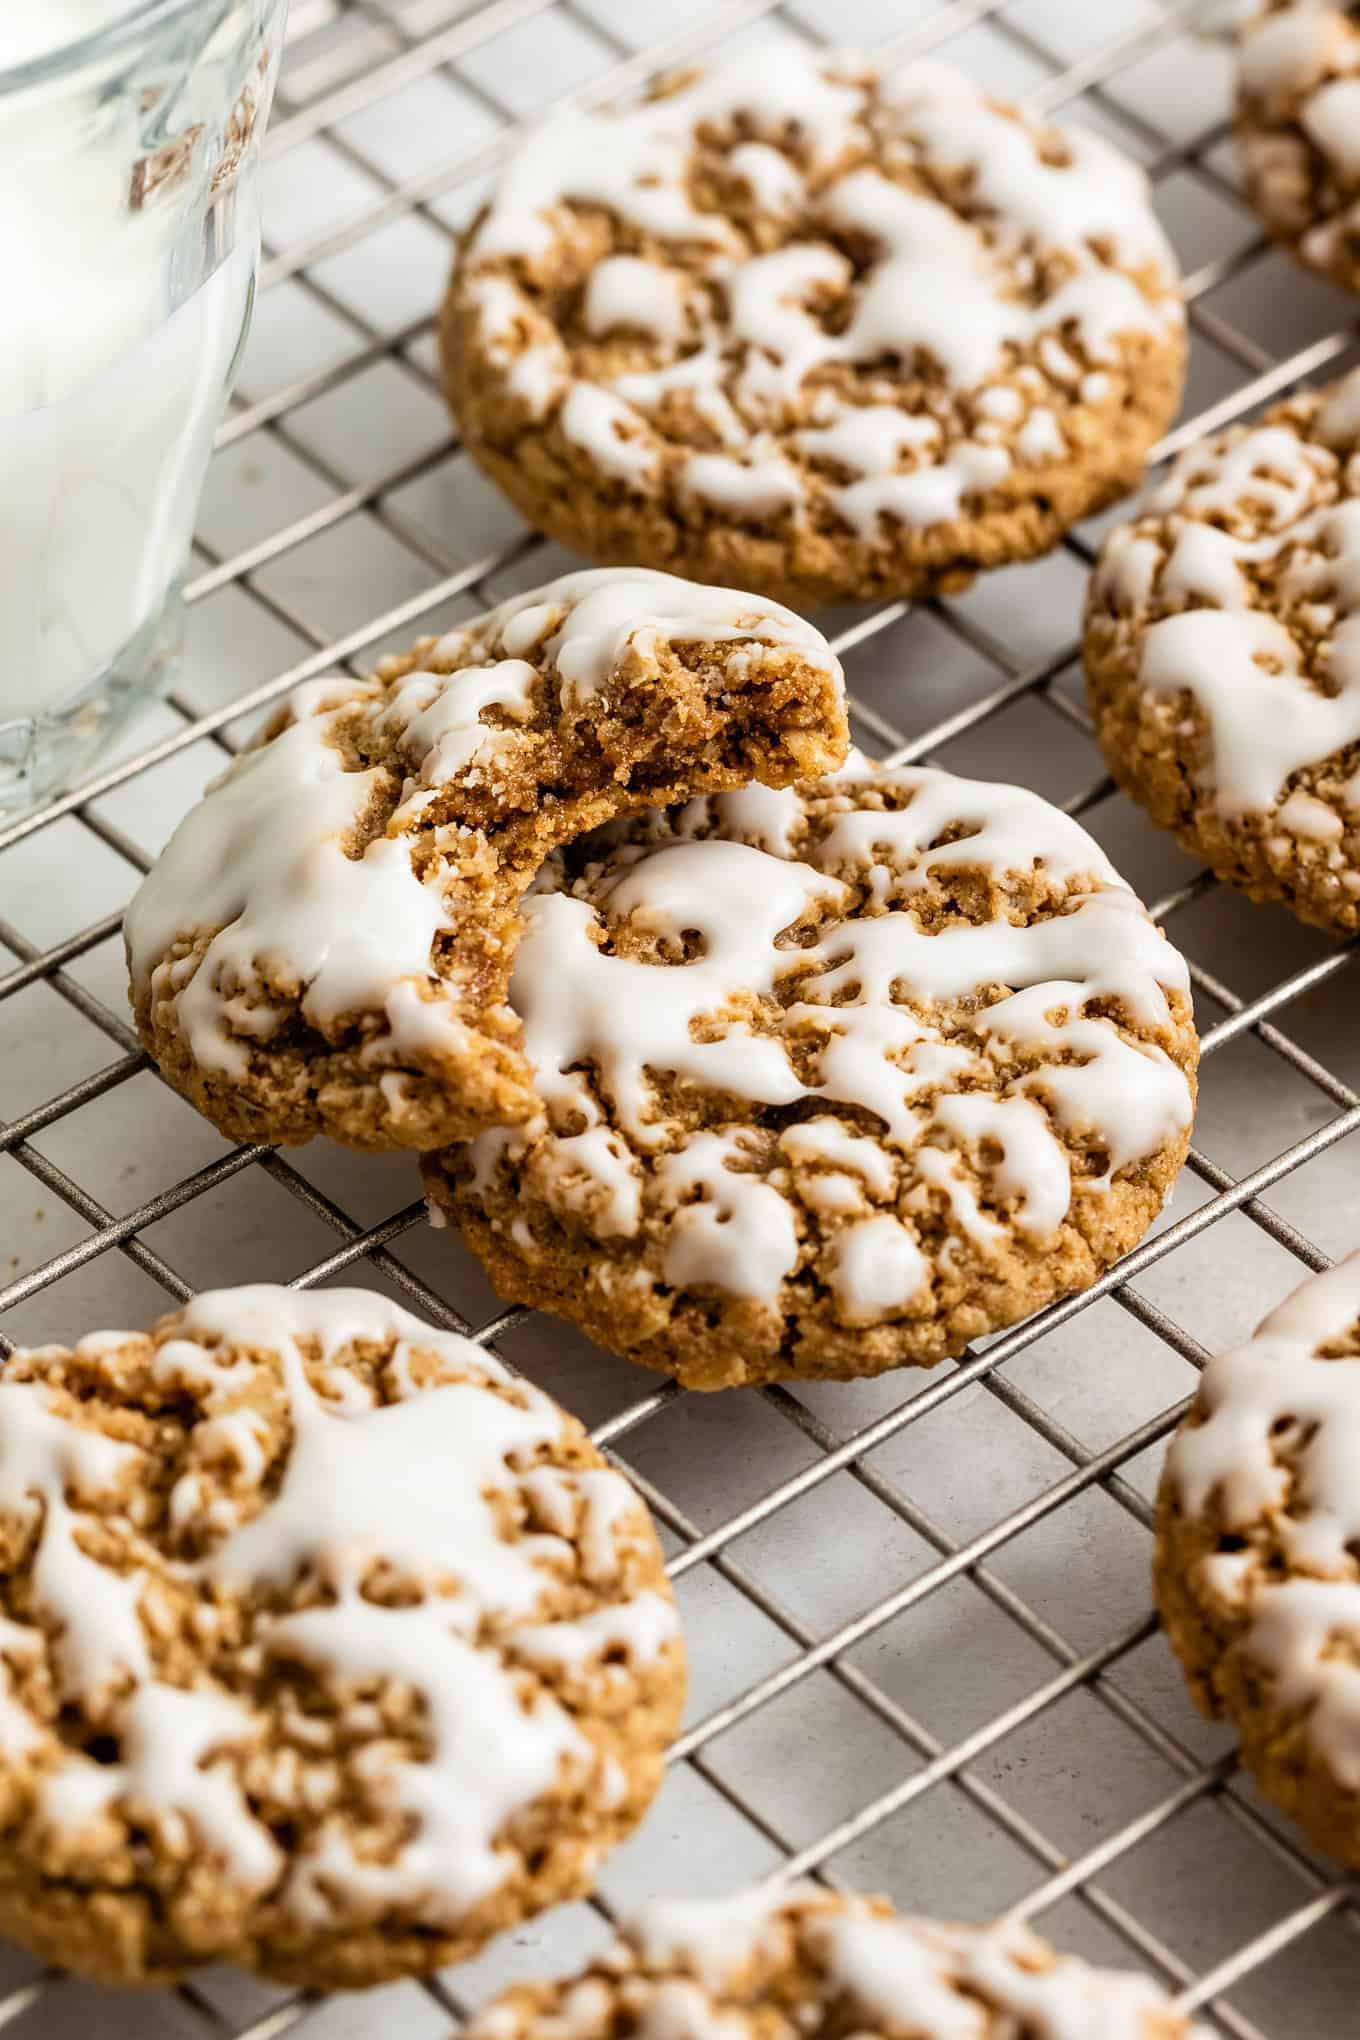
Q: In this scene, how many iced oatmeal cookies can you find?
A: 8